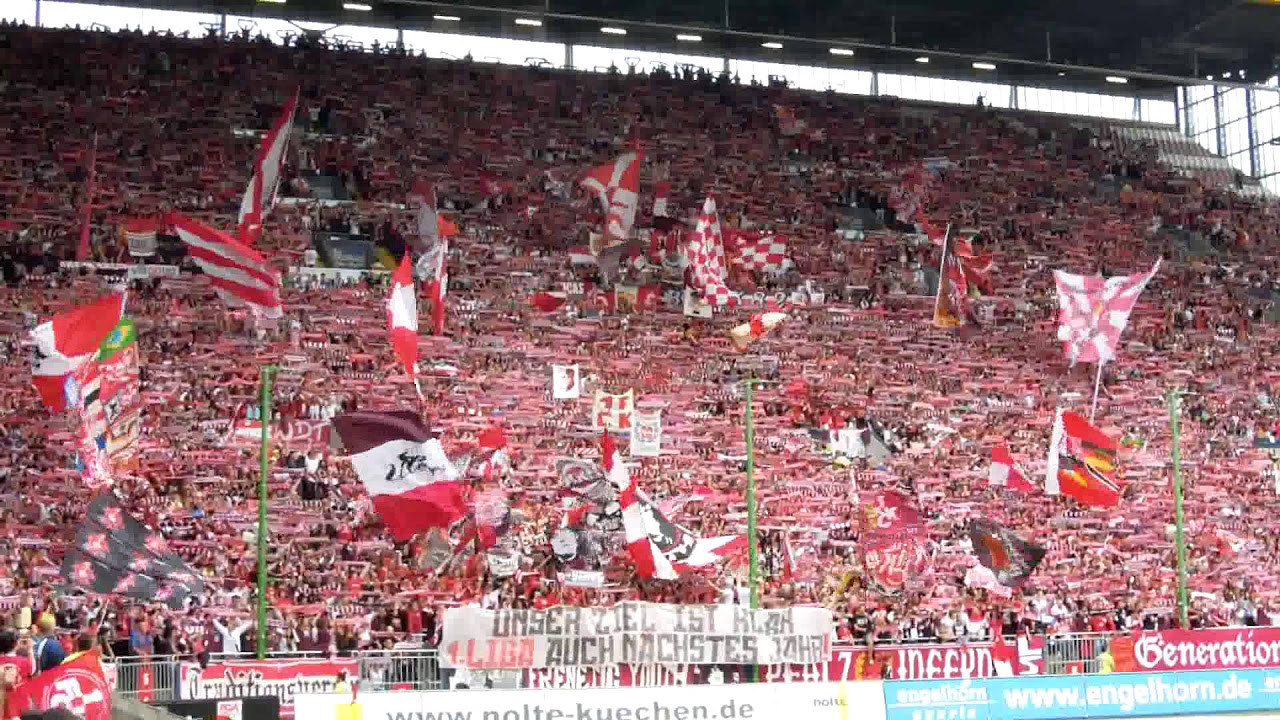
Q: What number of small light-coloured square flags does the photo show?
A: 3